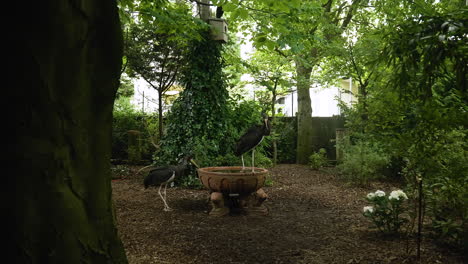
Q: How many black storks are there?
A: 2